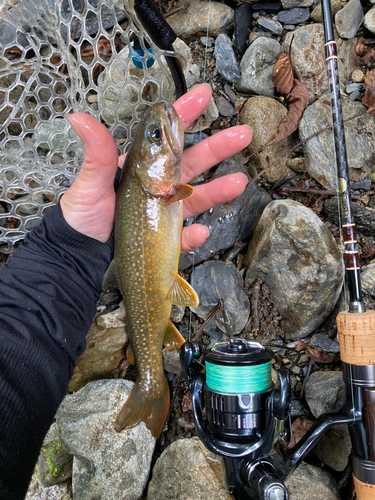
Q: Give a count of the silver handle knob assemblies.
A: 1